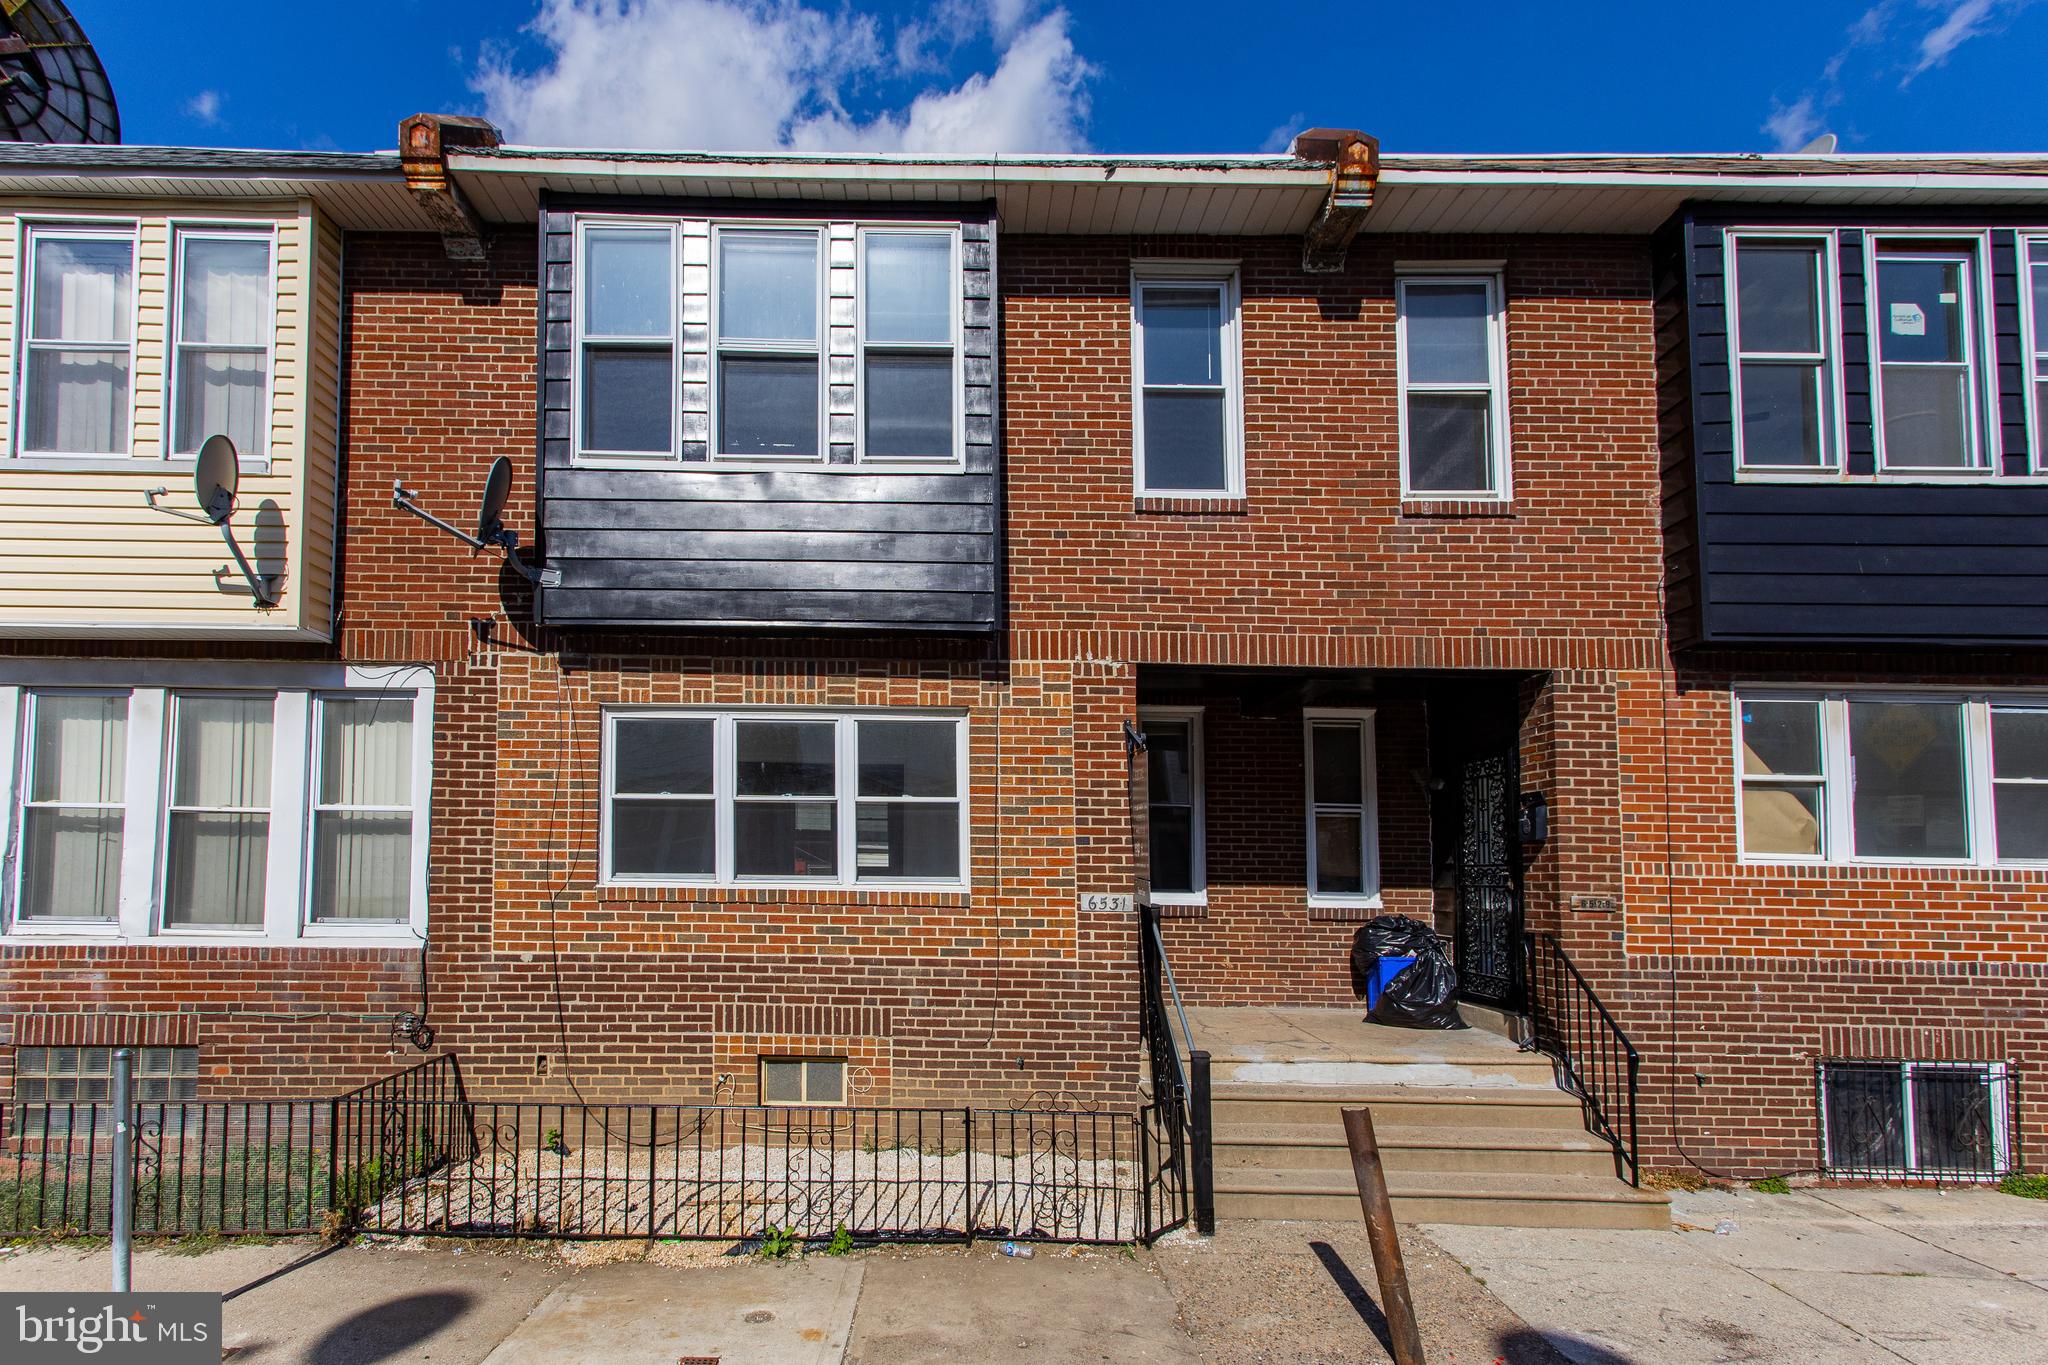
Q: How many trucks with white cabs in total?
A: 0